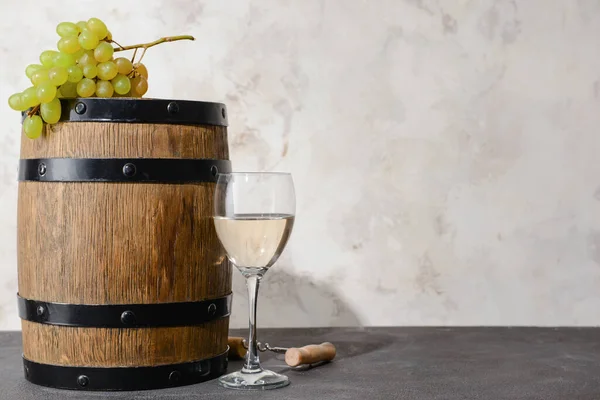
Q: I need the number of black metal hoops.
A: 4